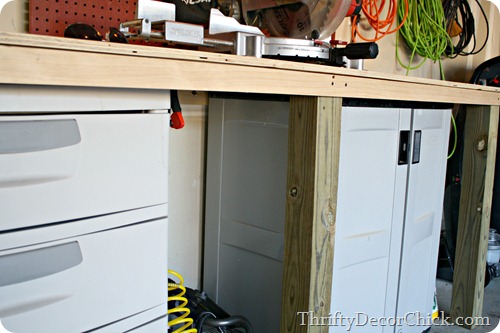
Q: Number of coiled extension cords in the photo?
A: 3